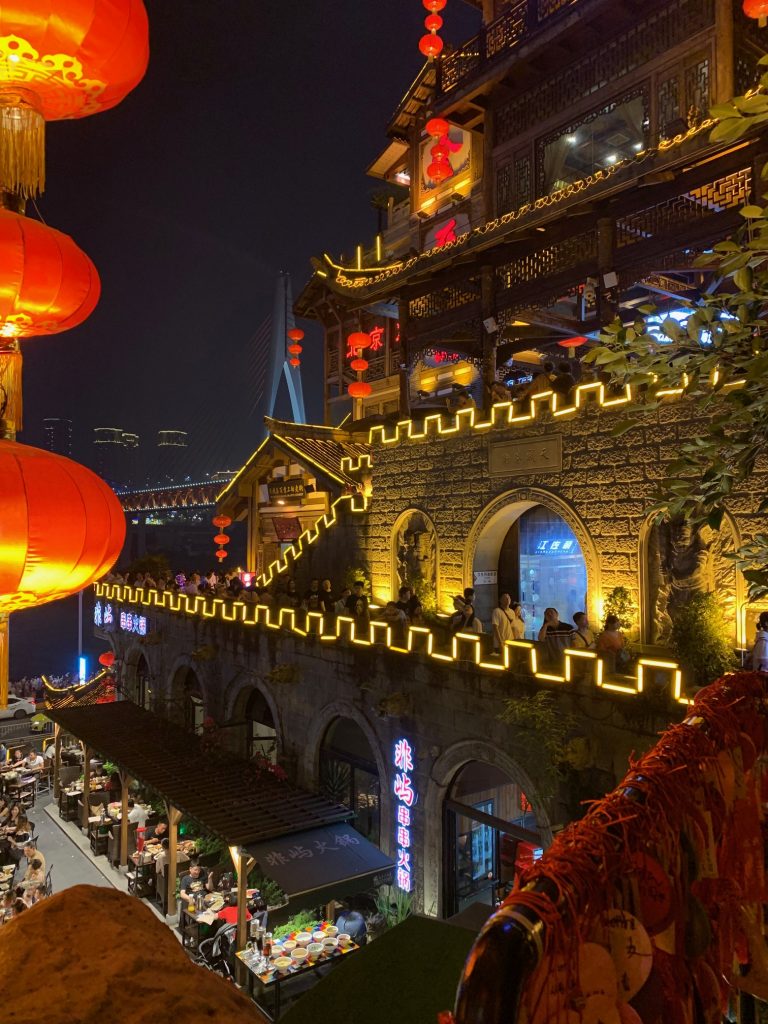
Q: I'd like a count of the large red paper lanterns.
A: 3